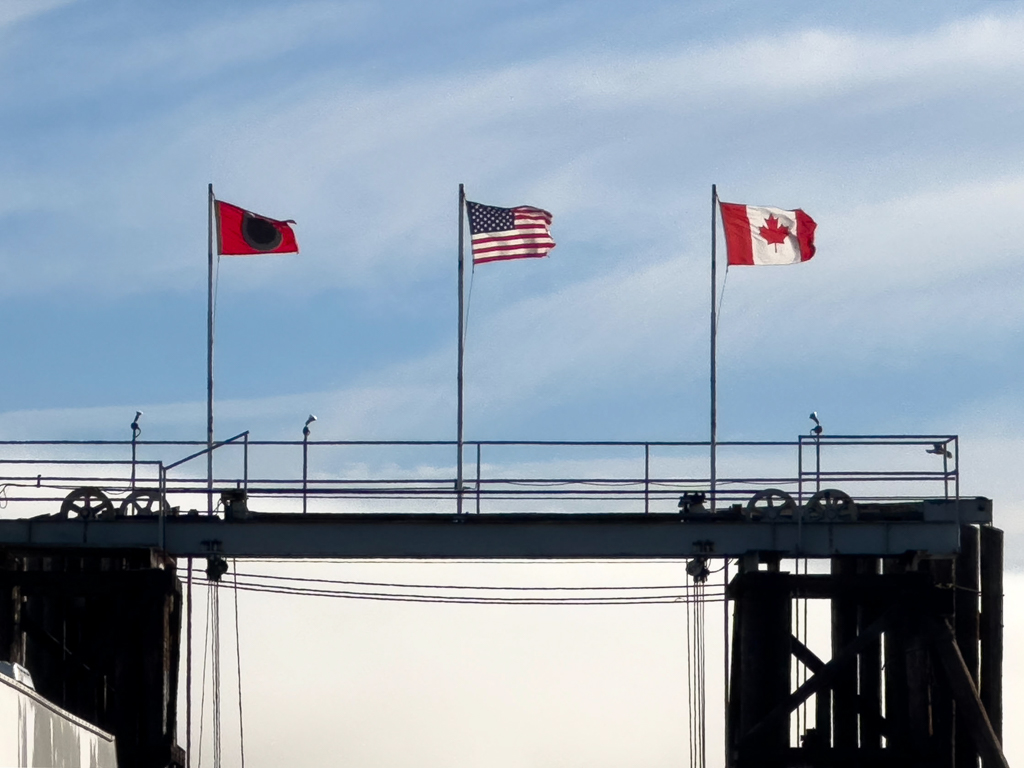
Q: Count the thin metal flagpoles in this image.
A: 3